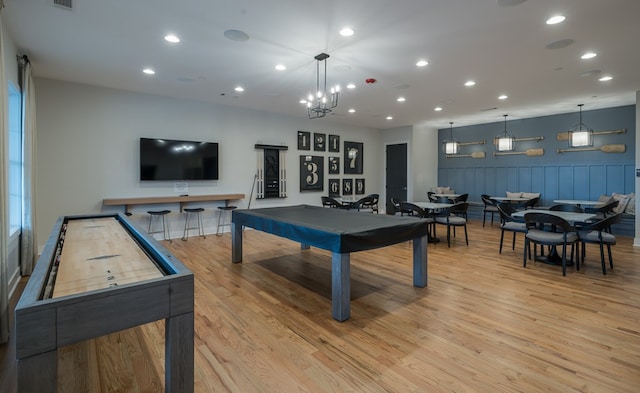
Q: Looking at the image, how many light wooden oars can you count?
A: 6